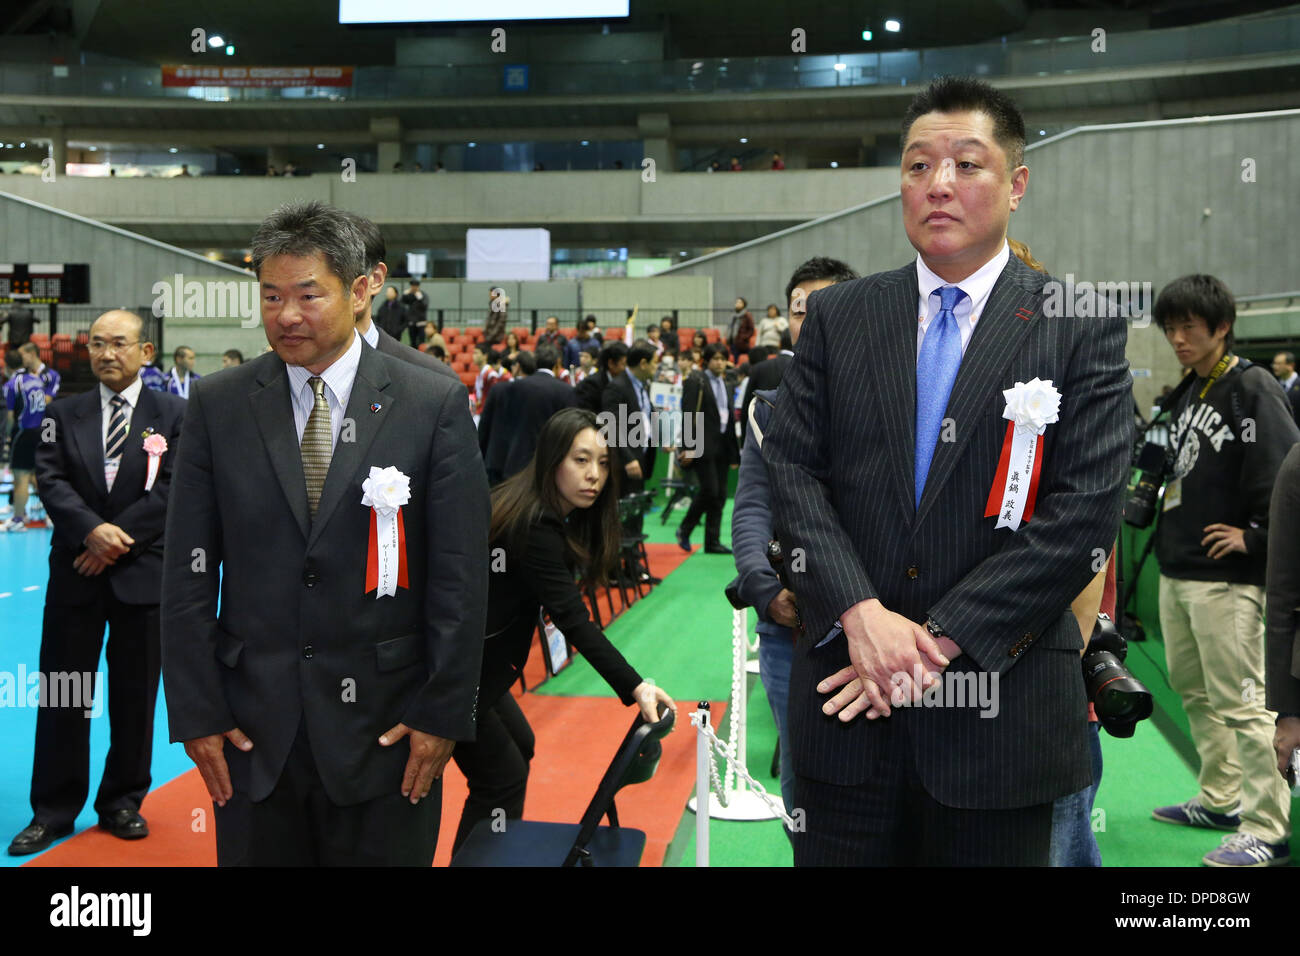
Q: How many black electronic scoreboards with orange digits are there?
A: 1